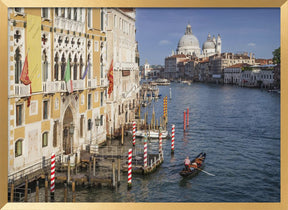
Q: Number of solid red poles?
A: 2